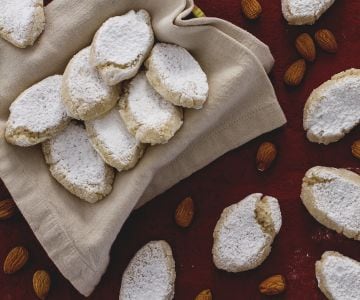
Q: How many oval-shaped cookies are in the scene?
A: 14